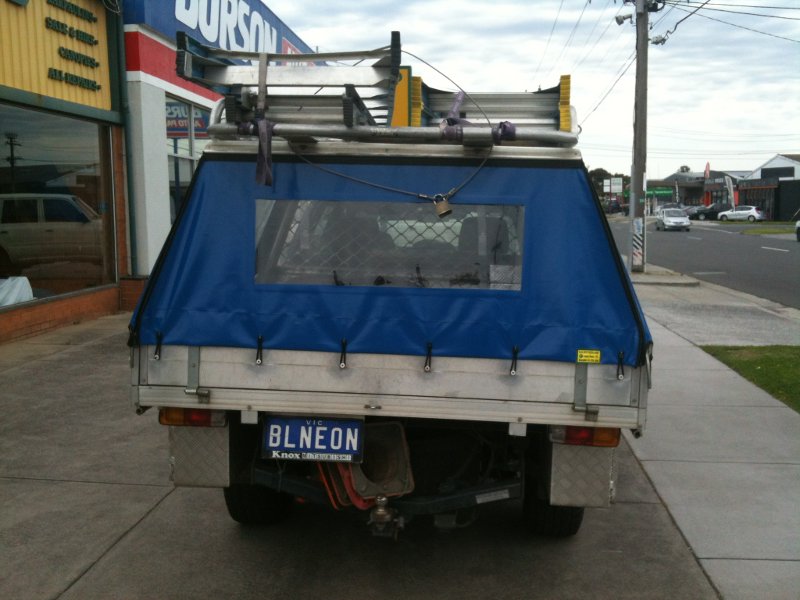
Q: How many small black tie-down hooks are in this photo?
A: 6